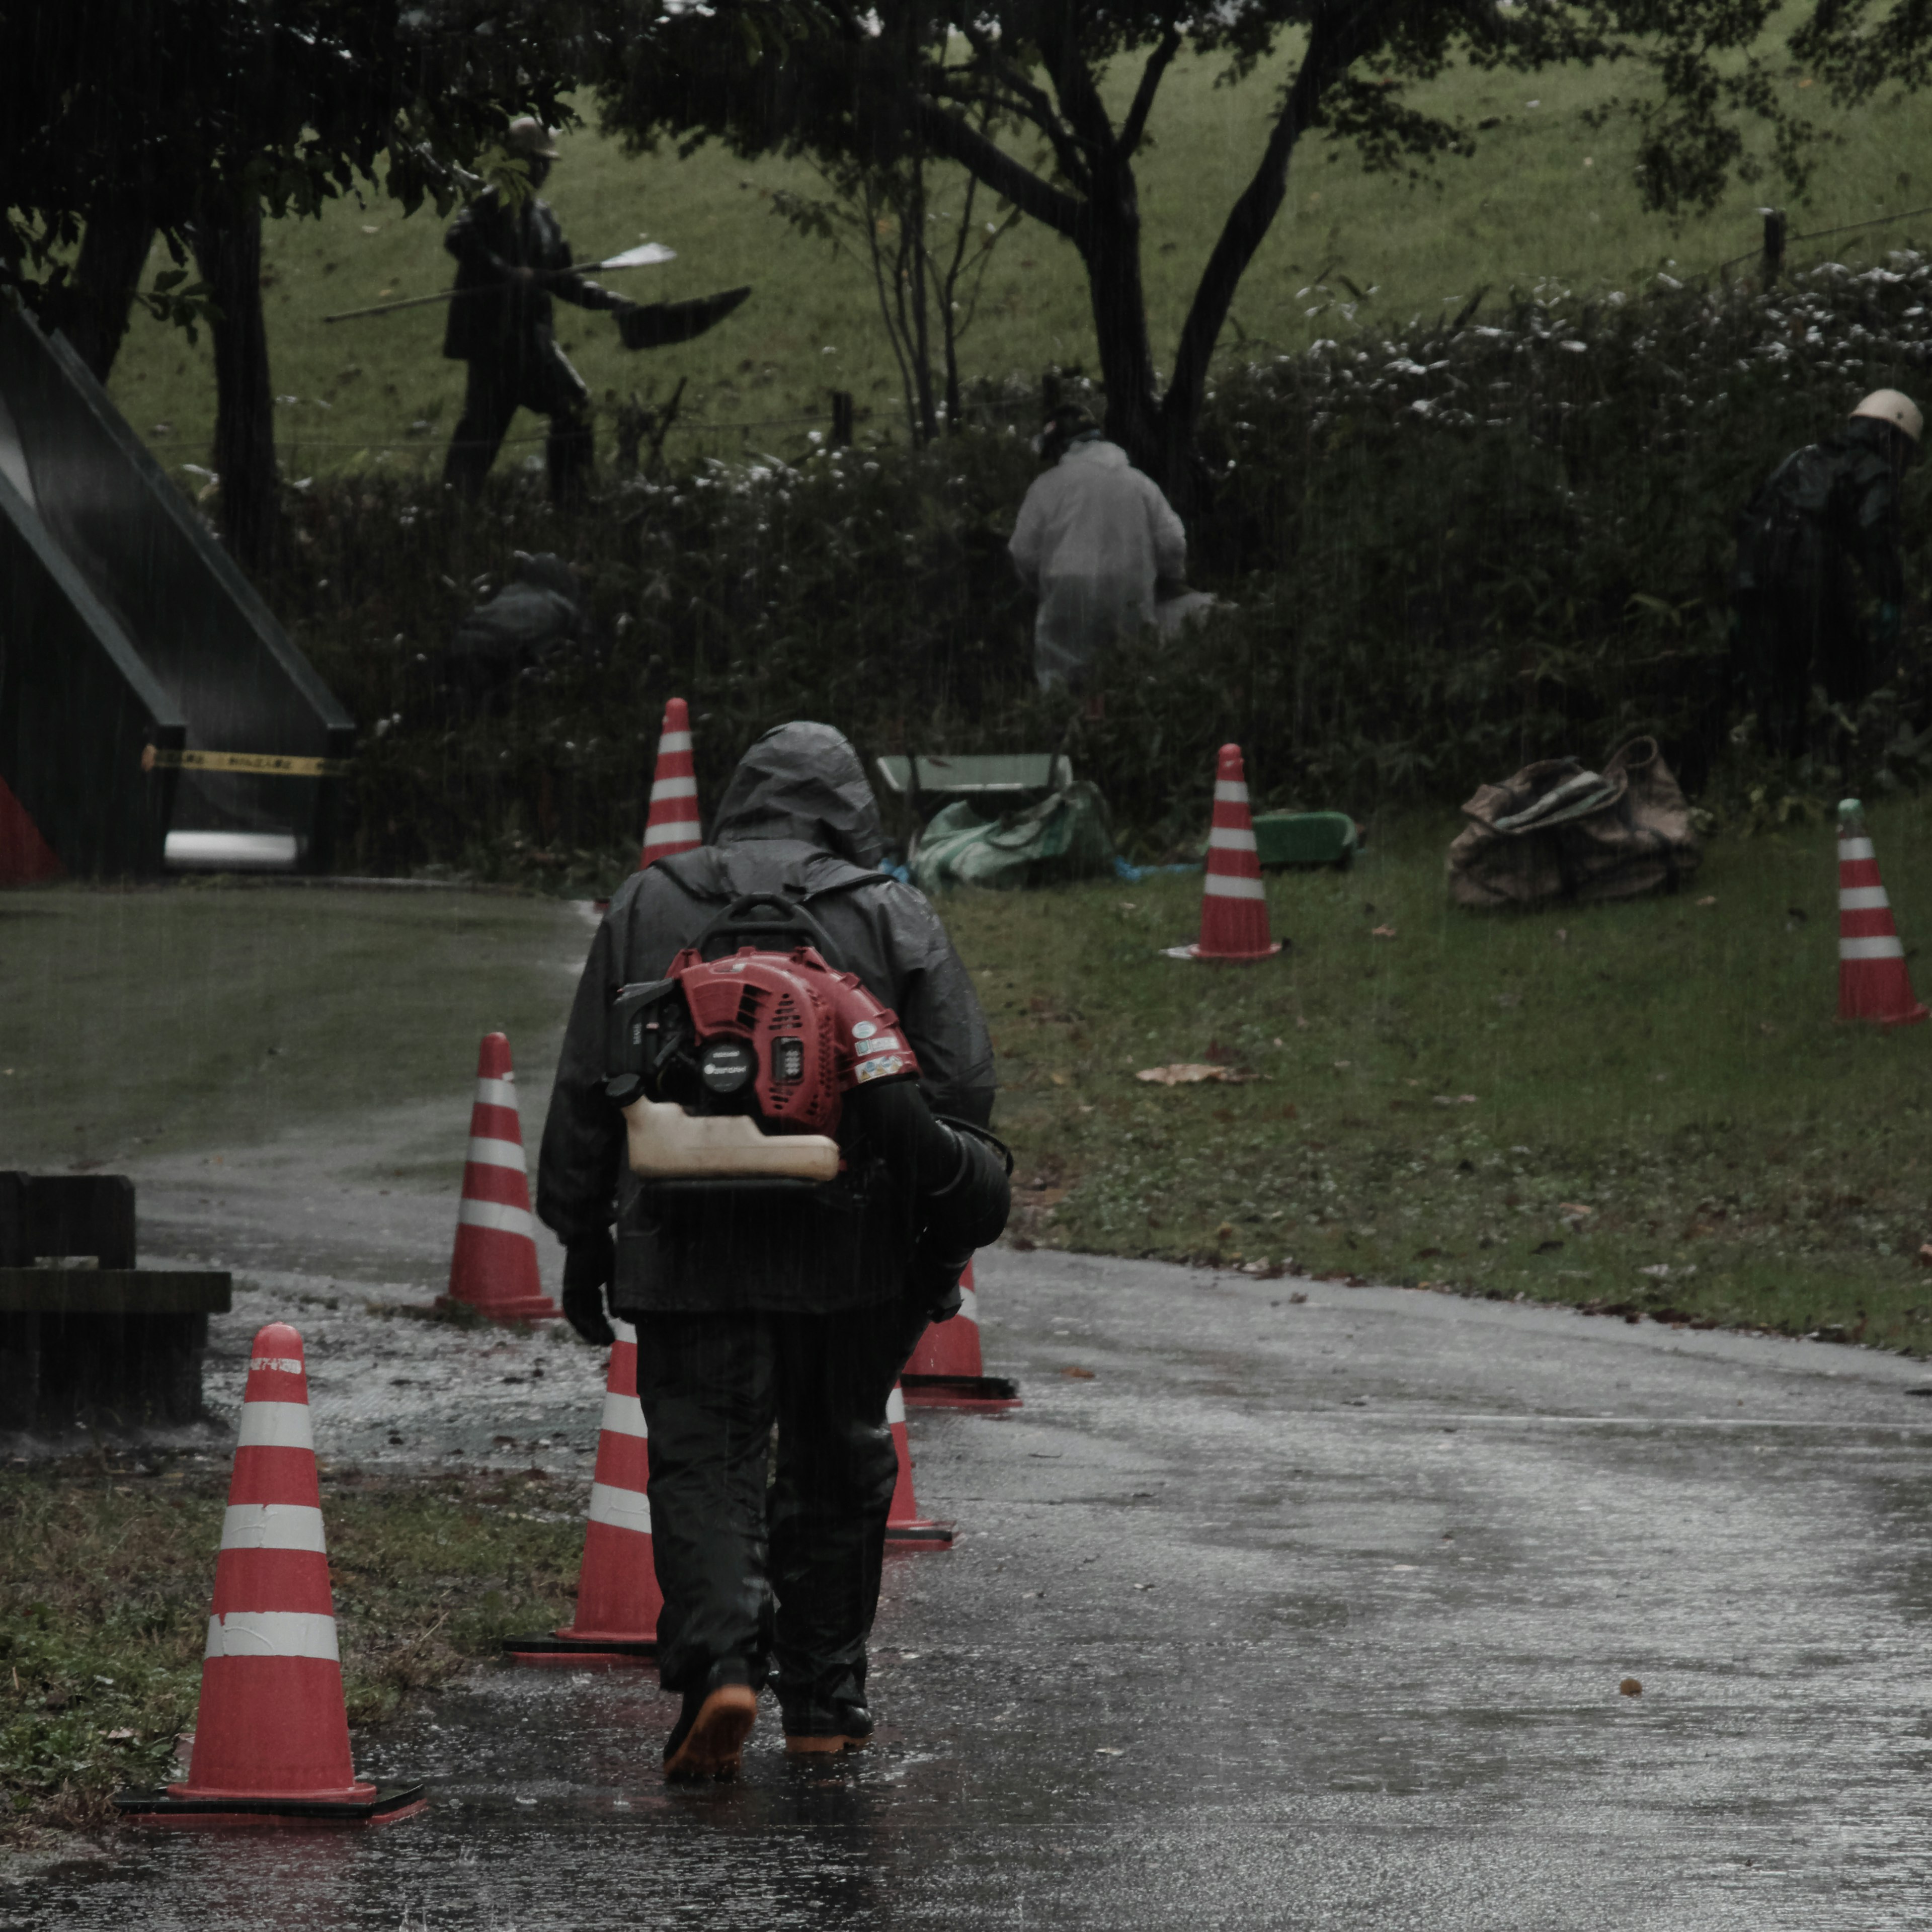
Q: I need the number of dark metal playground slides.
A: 1